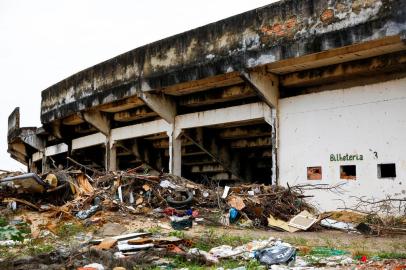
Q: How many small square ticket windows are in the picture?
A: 3